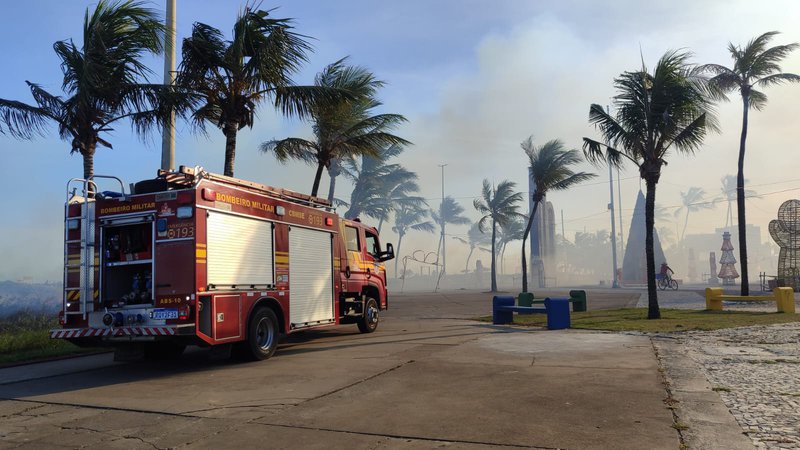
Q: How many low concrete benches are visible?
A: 3